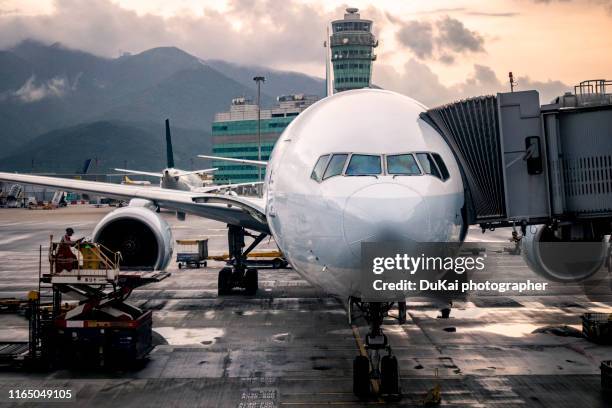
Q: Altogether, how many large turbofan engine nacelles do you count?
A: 2